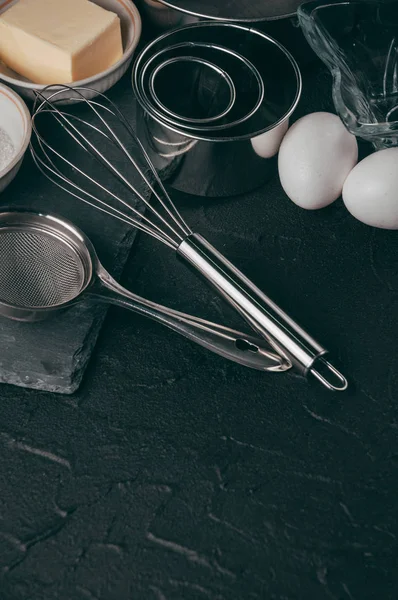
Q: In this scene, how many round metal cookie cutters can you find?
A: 3